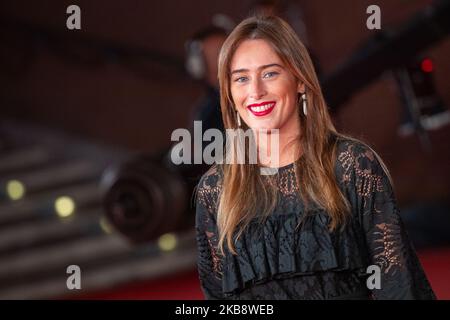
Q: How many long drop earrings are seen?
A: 2